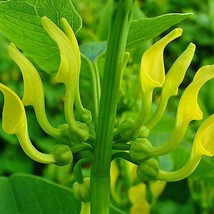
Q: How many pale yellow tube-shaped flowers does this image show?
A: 8